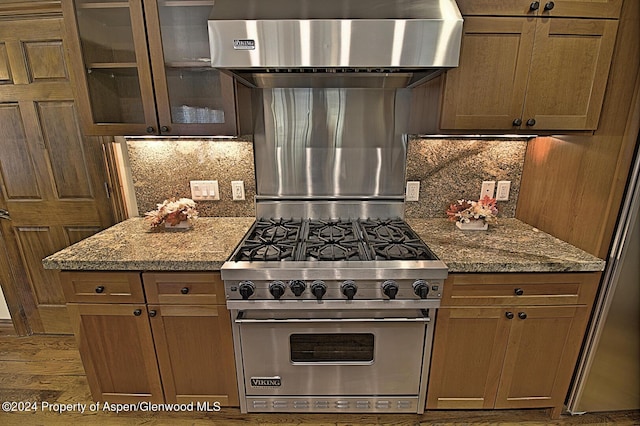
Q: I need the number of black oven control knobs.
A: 7